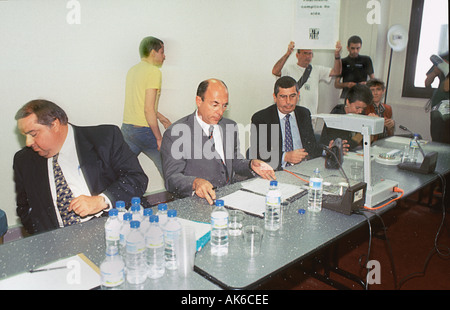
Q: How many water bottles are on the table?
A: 15